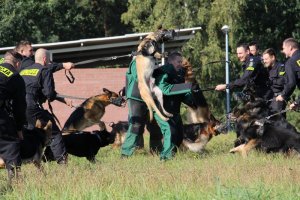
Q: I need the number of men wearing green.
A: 2